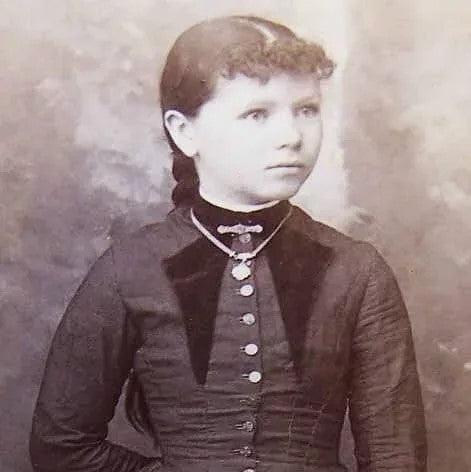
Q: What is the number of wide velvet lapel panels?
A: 2